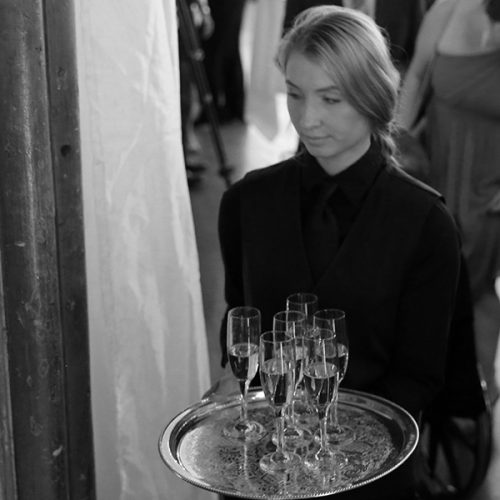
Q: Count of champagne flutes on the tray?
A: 6